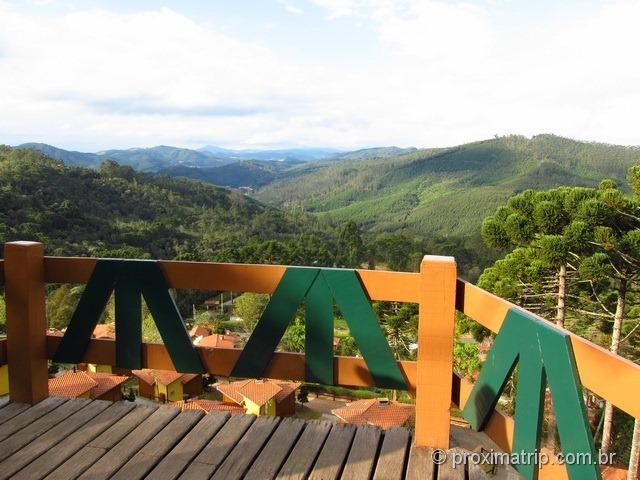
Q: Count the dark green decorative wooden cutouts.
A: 3